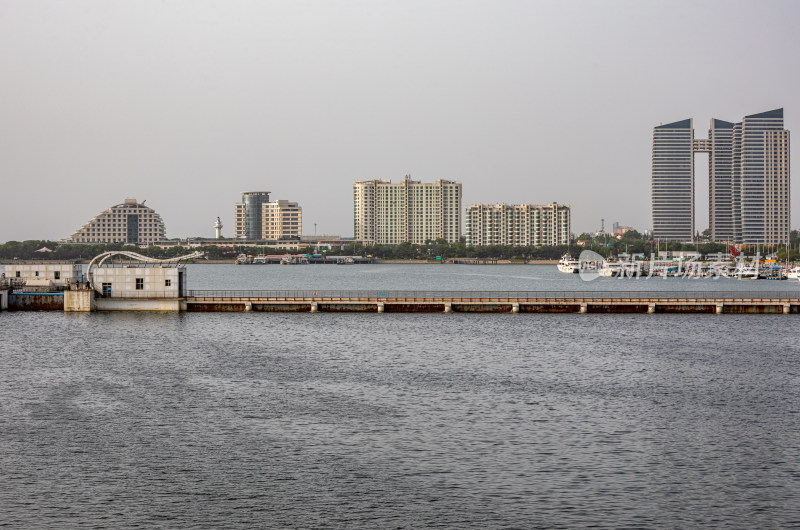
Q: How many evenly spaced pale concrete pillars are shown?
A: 9